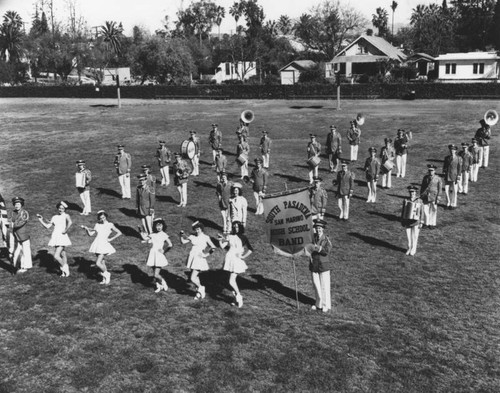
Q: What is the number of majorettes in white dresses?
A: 5